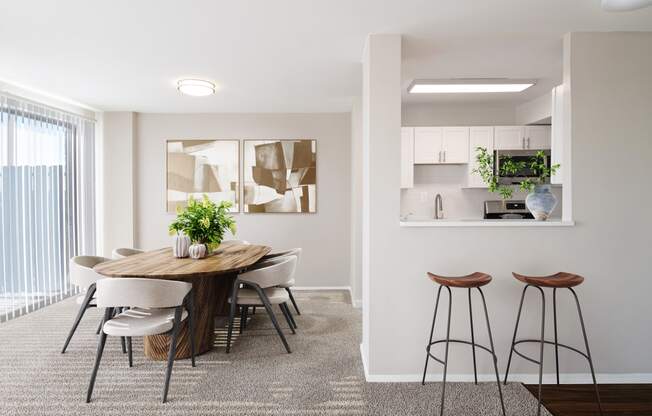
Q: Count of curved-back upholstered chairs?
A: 6